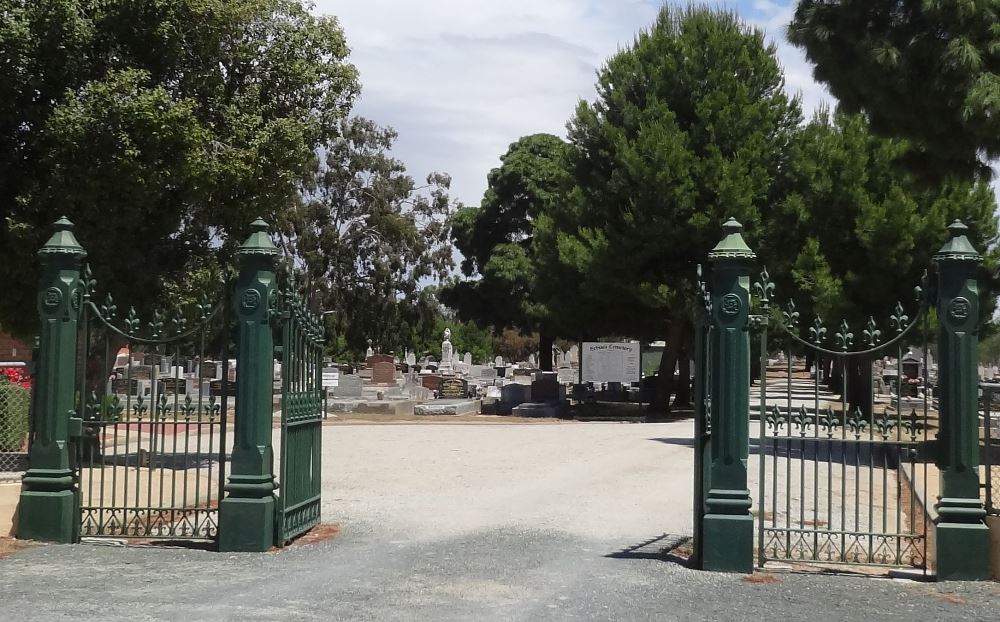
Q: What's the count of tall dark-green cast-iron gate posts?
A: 4